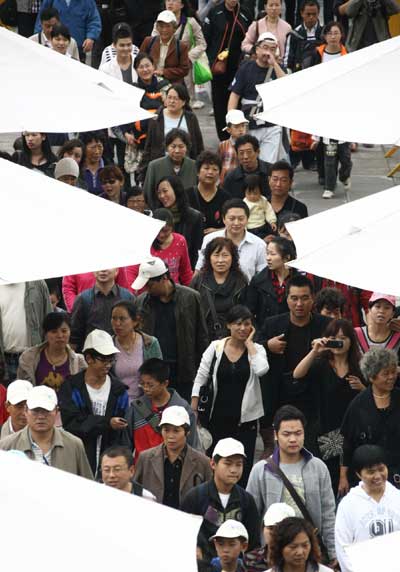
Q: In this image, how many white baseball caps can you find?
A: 11